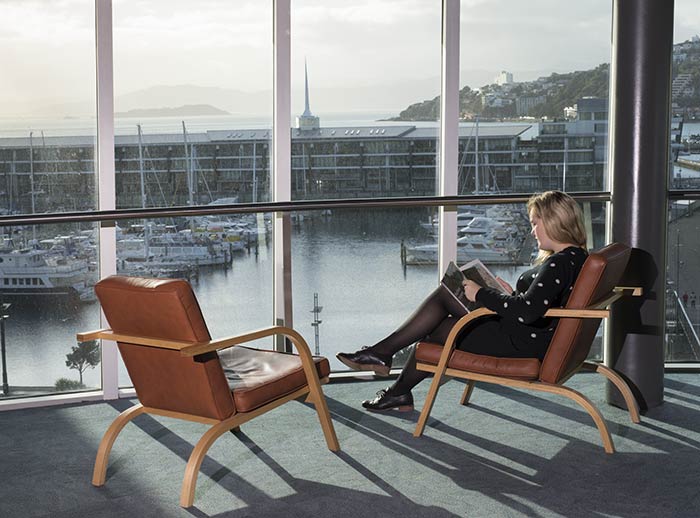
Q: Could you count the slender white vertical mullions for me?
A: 3